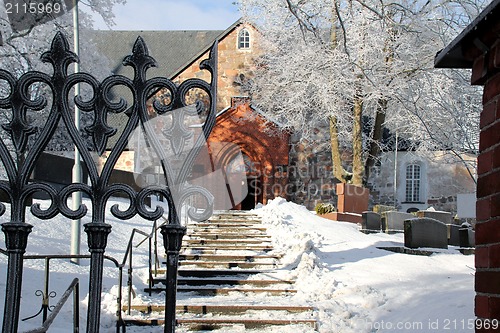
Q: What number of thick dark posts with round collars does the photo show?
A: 3